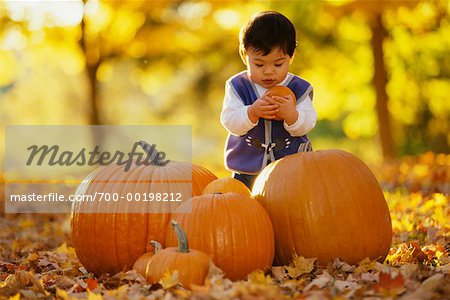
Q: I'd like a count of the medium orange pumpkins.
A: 2